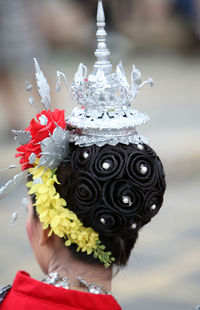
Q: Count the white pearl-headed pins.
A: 8